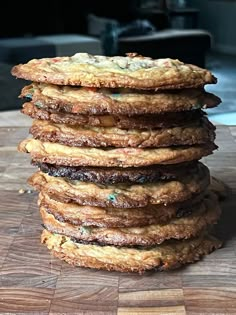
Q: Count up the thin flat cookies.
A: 10